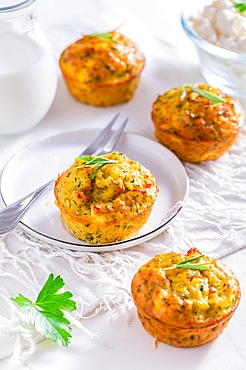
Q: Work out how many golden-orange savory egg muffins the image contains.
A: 4